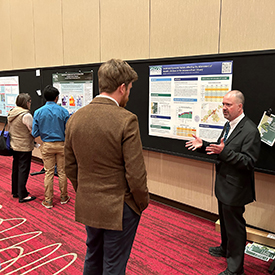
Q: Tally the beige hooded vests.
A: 1